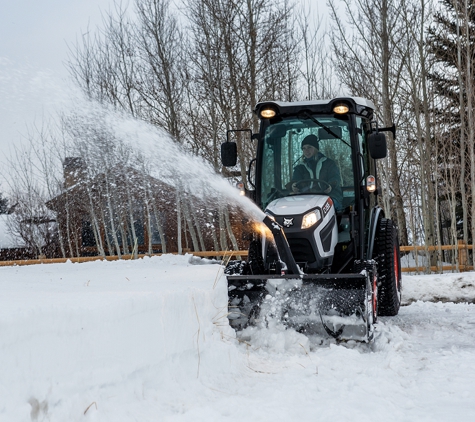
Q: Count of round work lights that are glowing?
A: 2